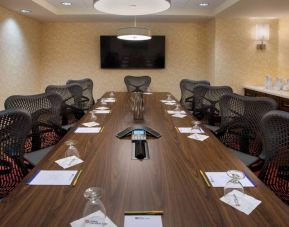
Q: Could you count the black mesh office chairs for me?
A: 9